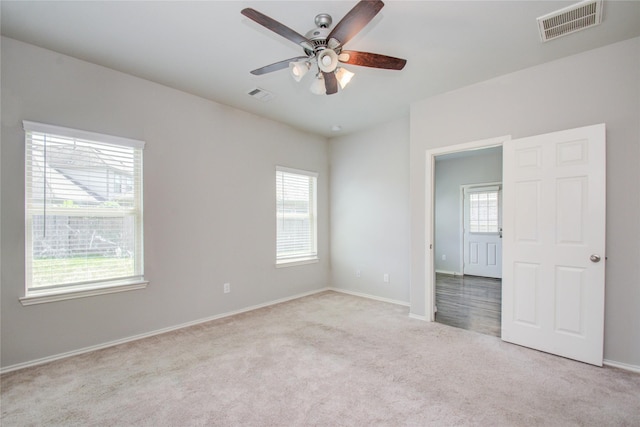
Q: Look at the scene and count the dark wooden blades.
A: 5